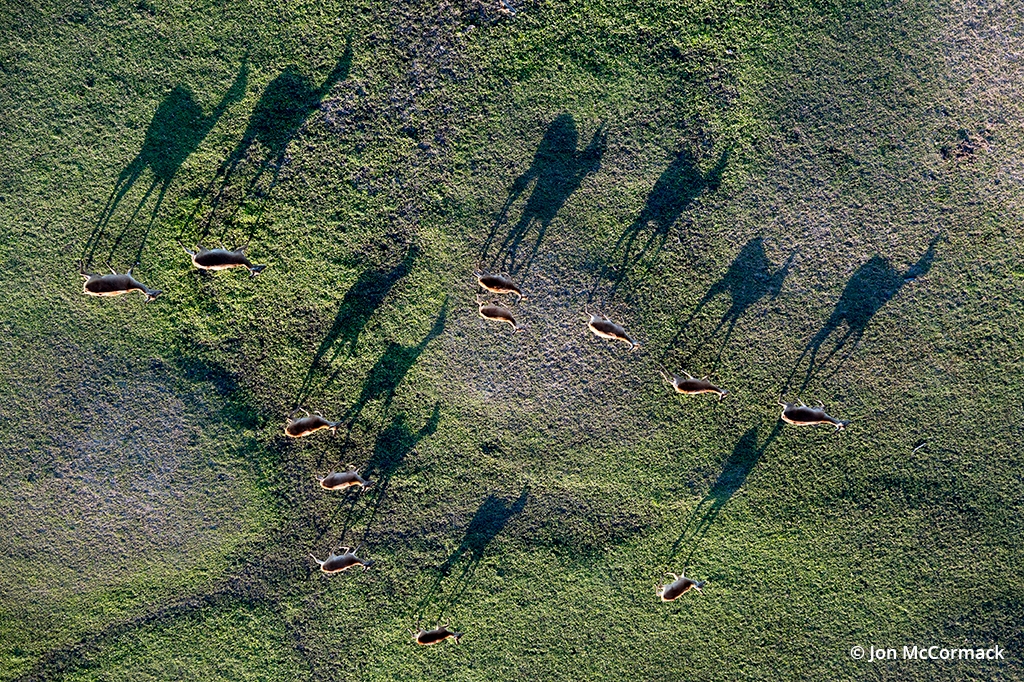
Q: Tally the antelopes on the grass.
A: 12